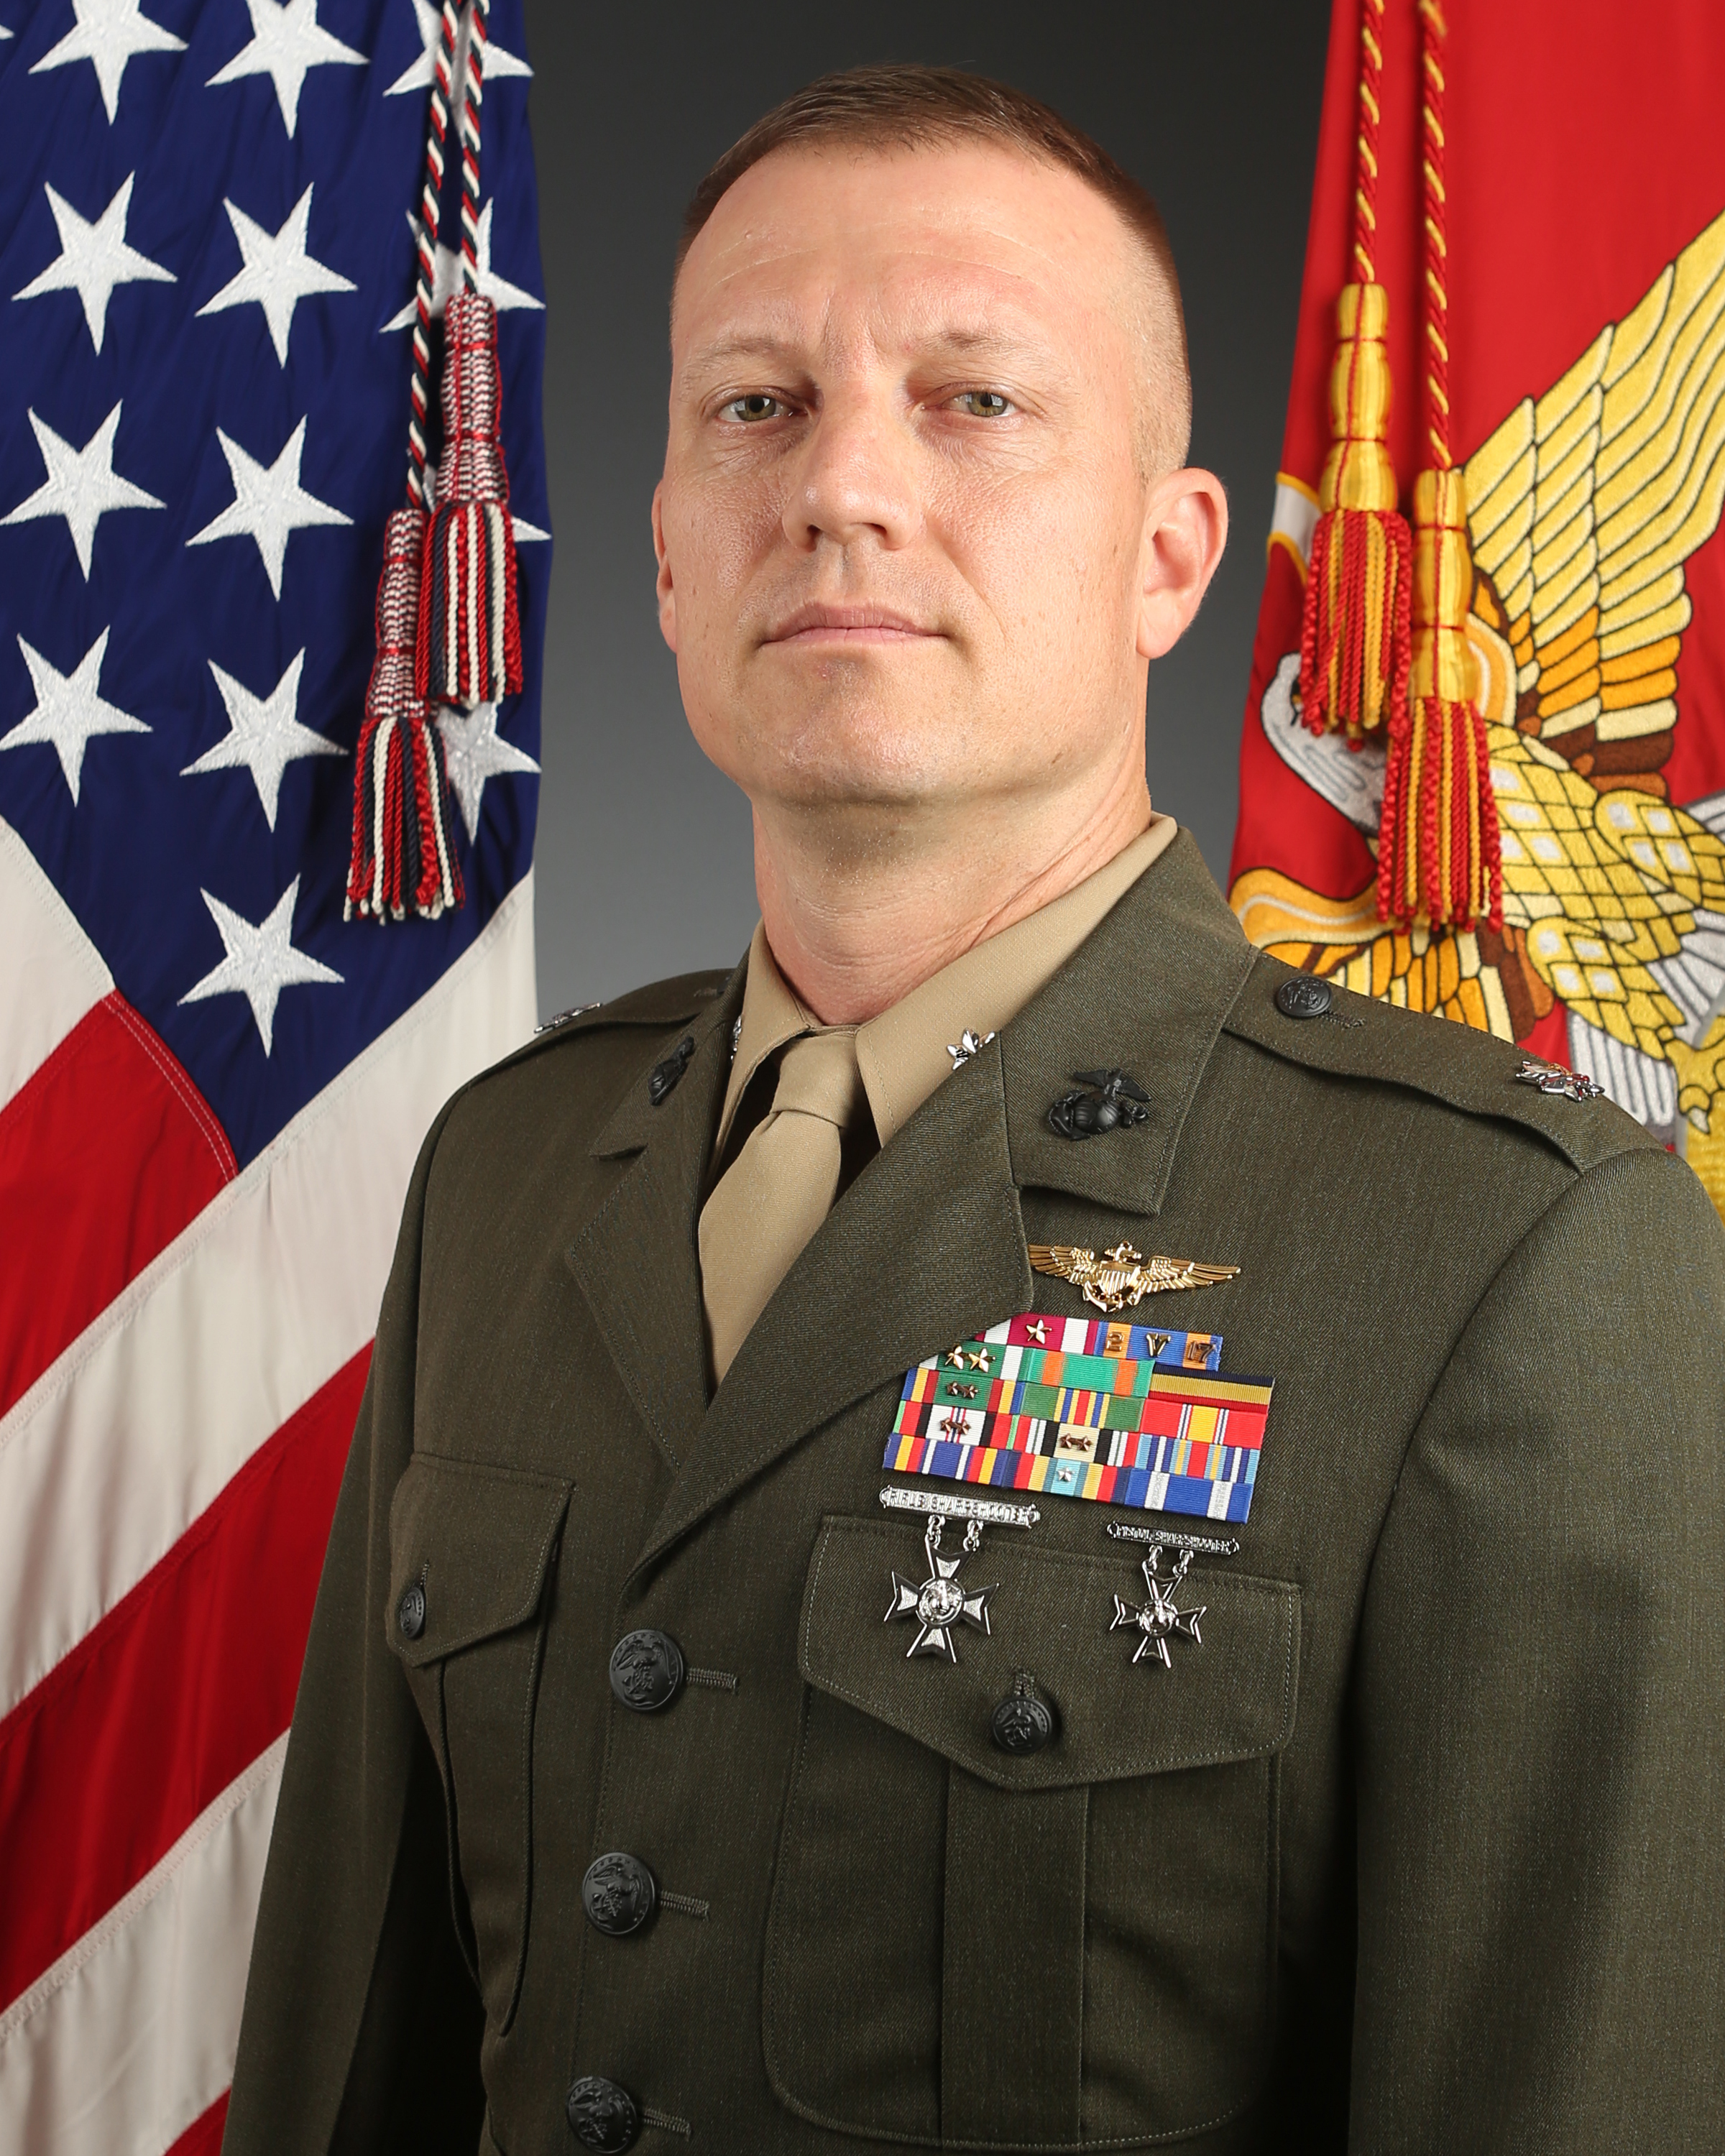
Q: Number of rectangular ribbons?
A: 14